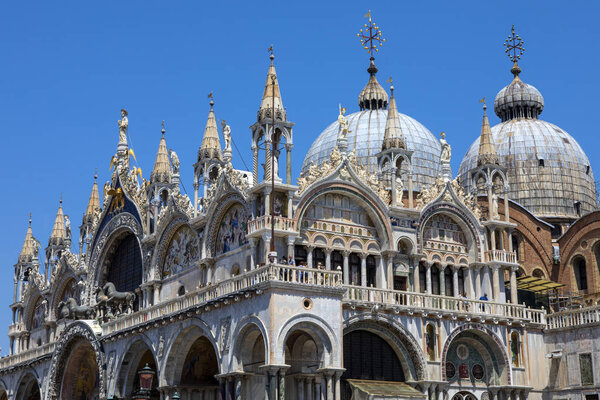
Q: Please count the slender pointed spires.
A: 8